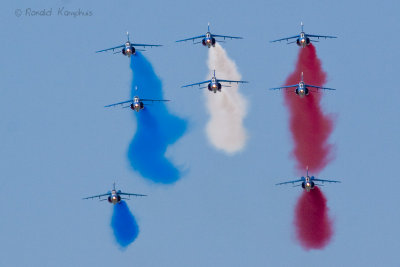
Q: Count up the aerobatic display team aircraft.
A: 8